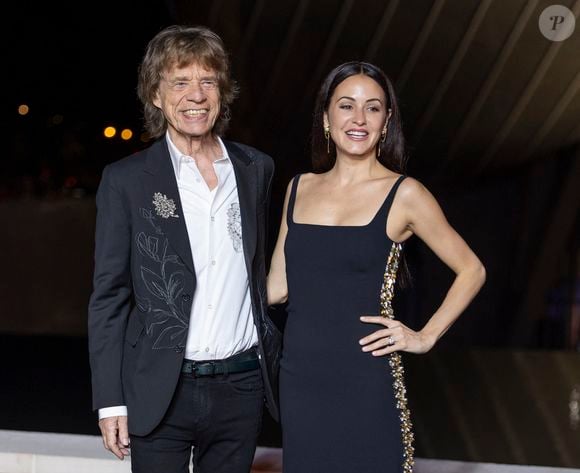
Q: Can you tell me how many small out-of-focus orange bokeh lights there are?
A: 3